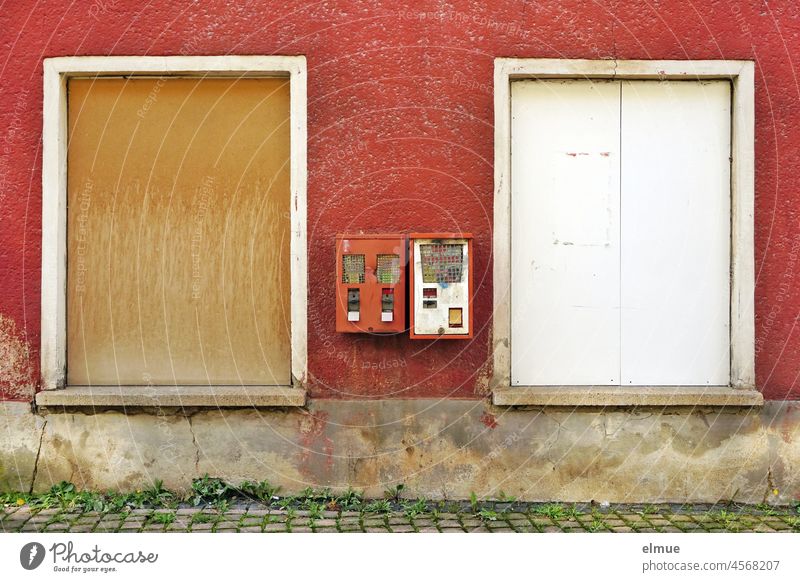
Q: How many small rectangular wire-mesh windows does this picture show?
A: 3